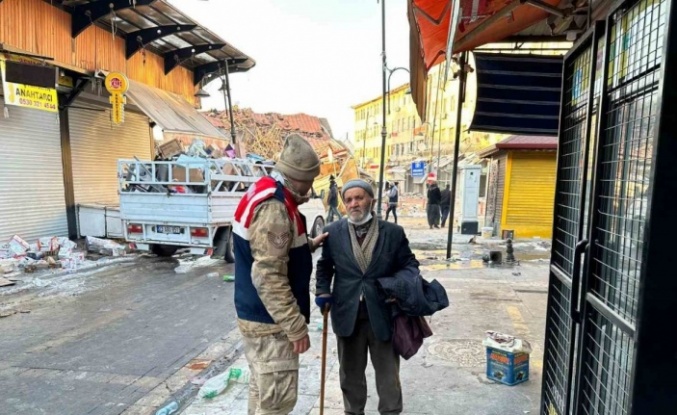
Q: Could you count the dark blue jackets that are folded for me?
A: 1